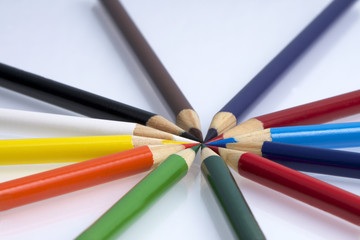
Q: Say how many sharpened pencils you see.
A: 12